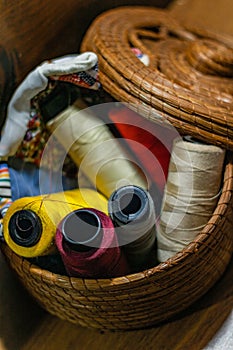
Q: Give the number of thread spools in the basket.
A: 6